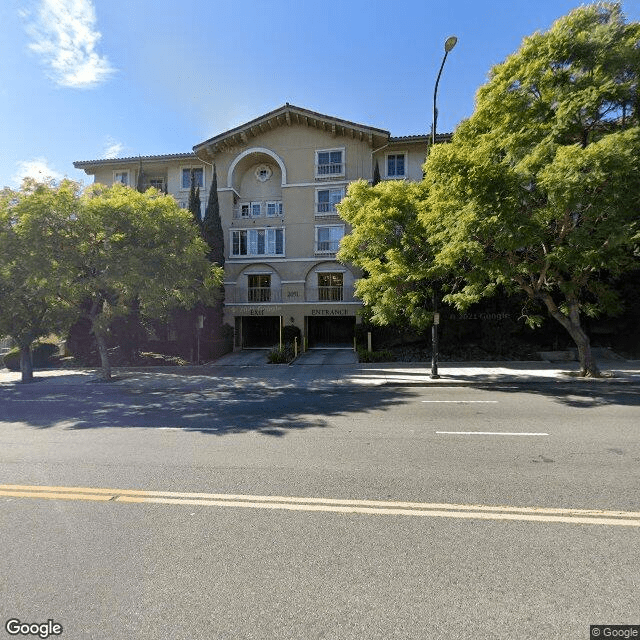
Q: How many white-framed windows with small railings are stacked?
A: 3